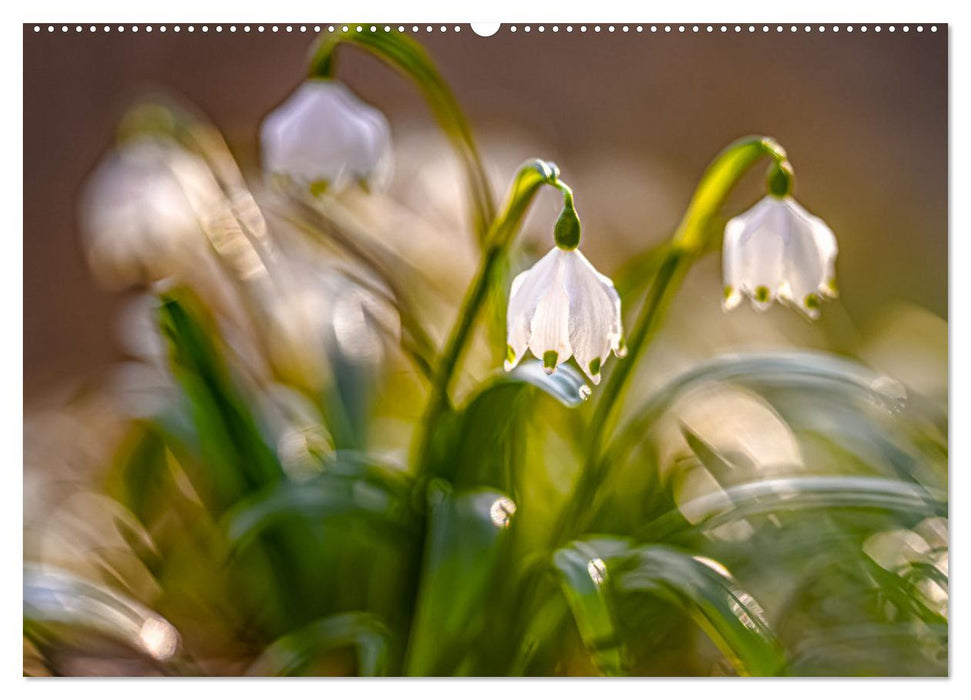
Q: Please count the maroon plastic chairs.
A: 0